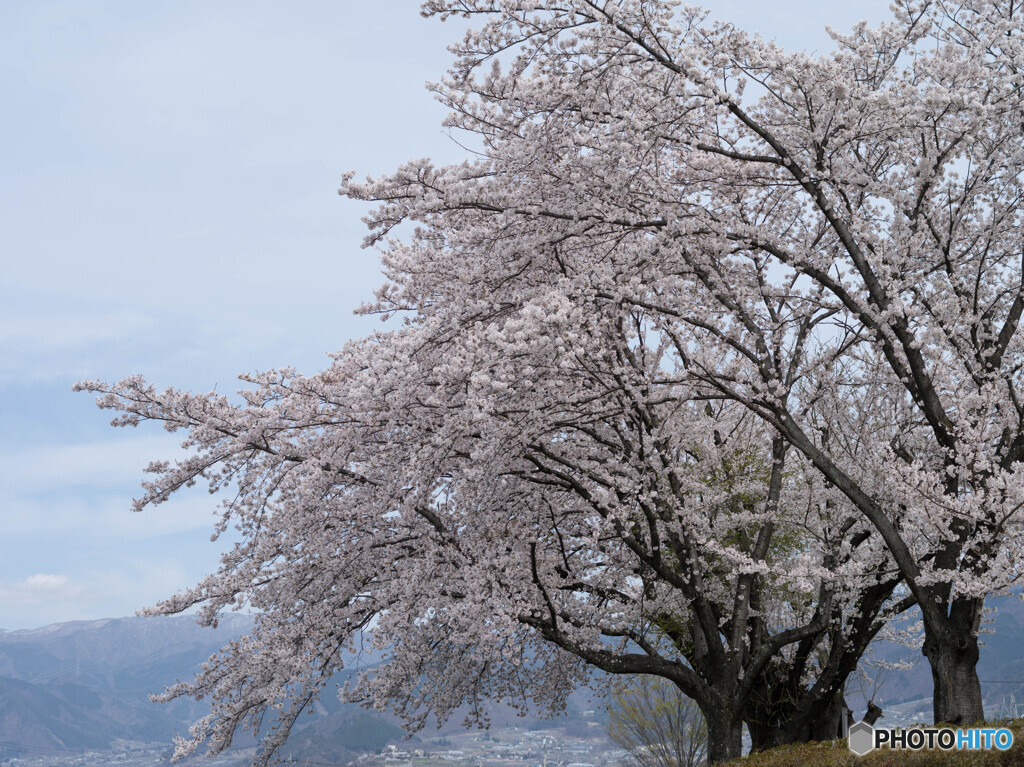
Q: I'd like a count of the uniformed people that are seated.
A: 0